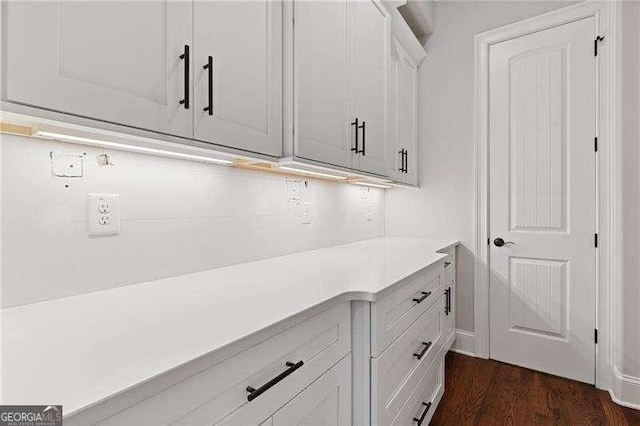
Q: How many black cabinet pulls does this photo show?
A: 13